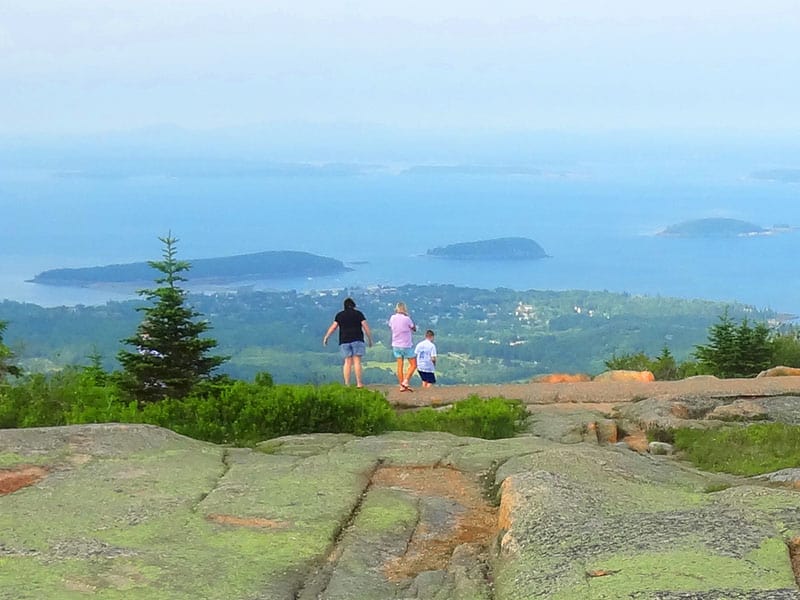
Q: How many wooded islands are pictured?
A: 3